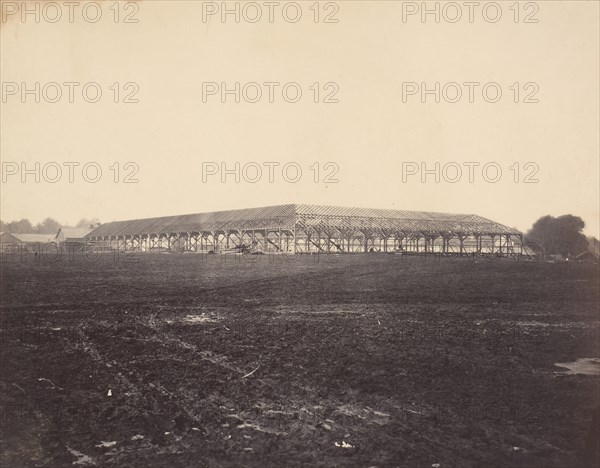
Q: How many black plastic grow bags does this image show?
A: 0